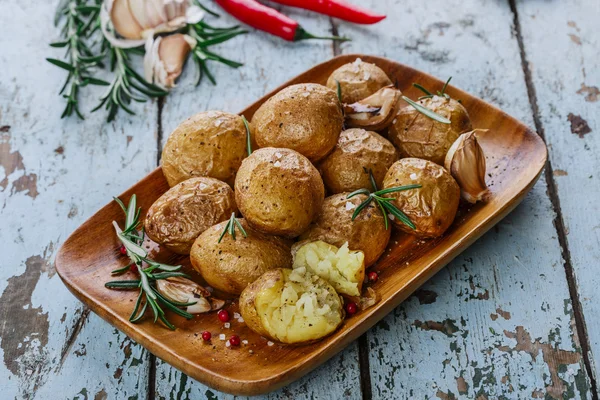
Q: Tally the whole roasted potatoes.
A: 10